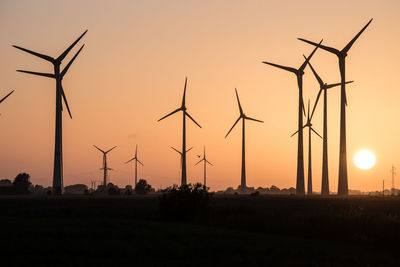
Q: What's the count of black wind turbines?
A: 13